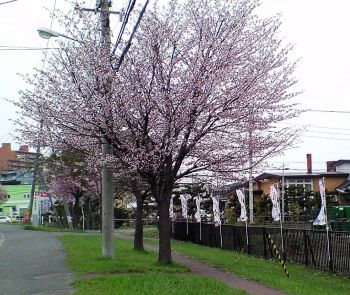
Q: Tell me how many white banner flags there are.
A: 7